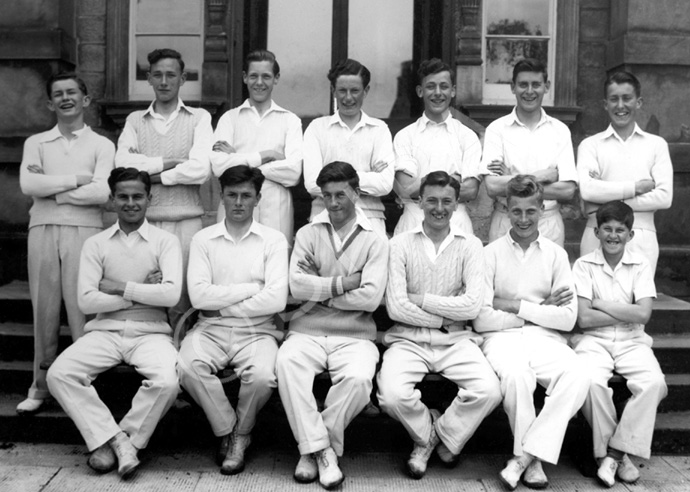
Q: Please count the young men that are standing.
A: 7